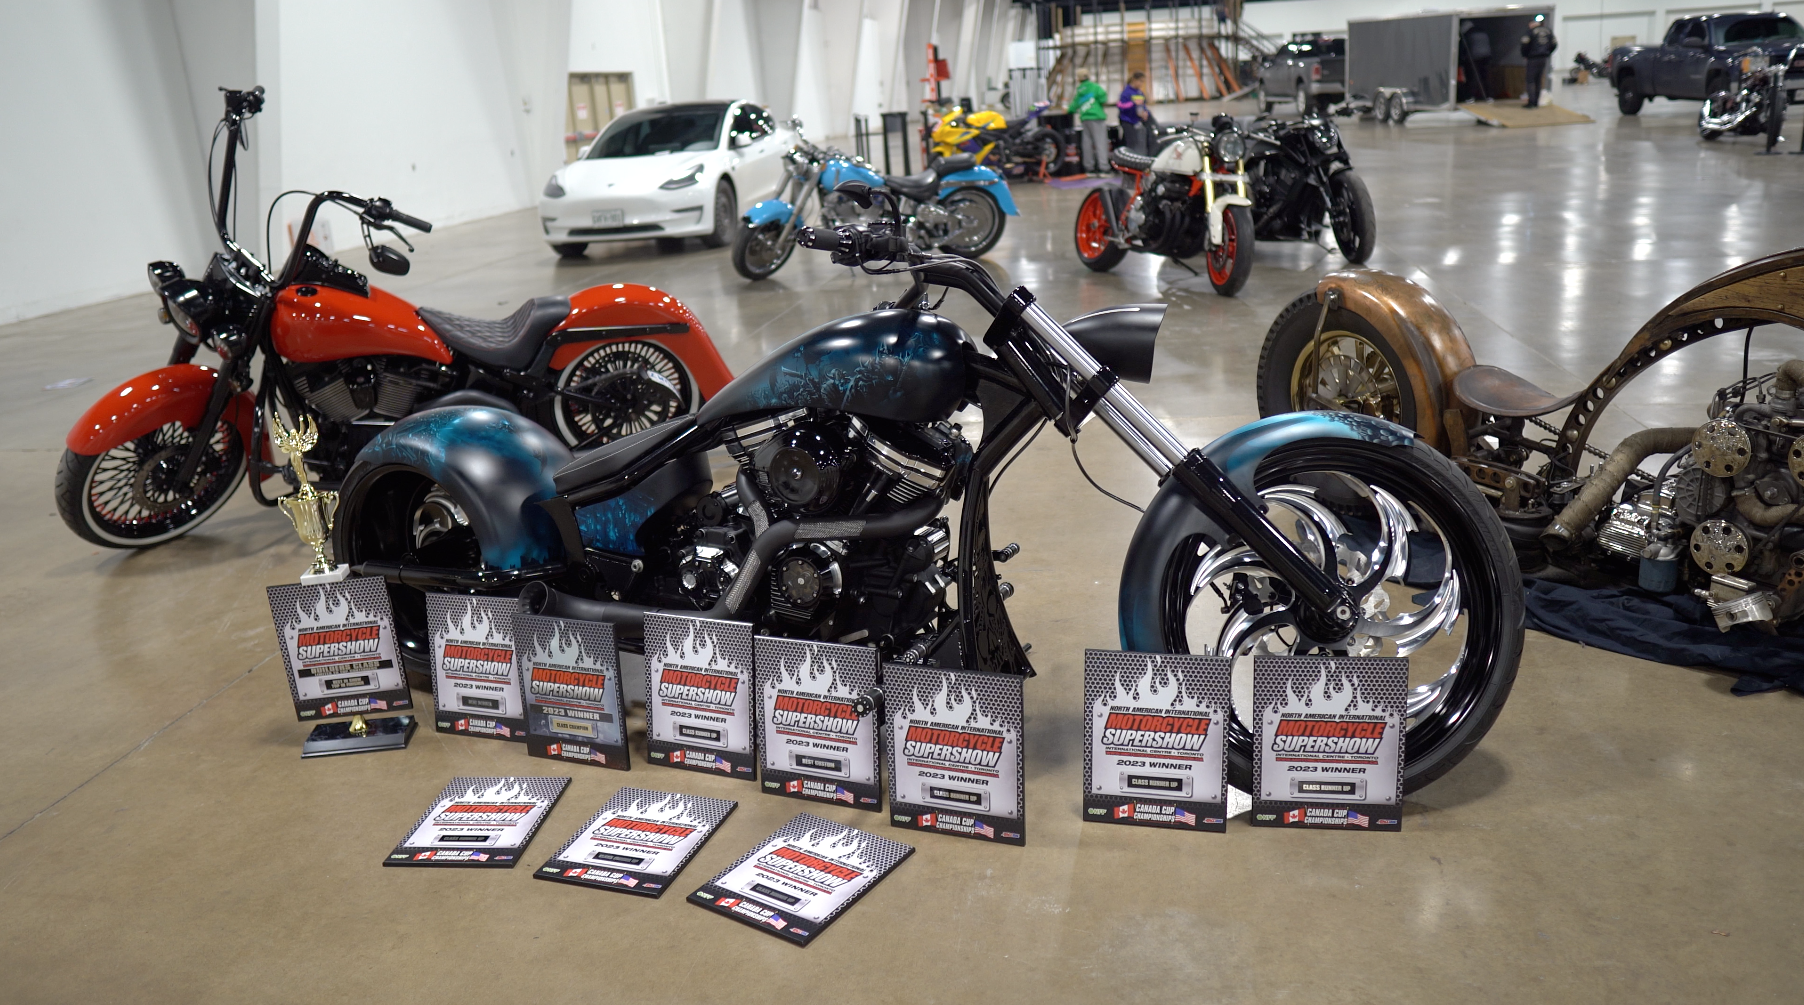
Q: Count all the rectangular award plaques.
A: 11